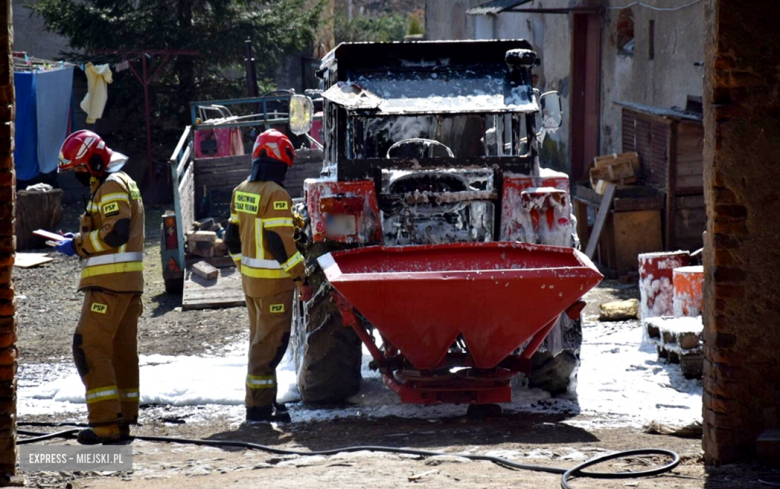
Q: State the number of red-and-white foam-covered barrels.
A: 2